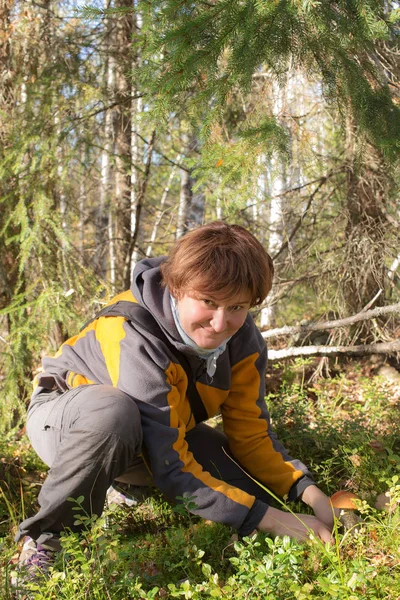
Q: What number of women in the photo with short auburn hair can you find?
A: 1